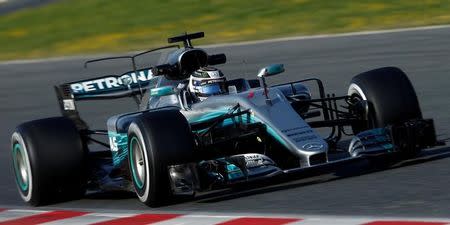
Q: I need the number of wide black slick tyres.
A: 3